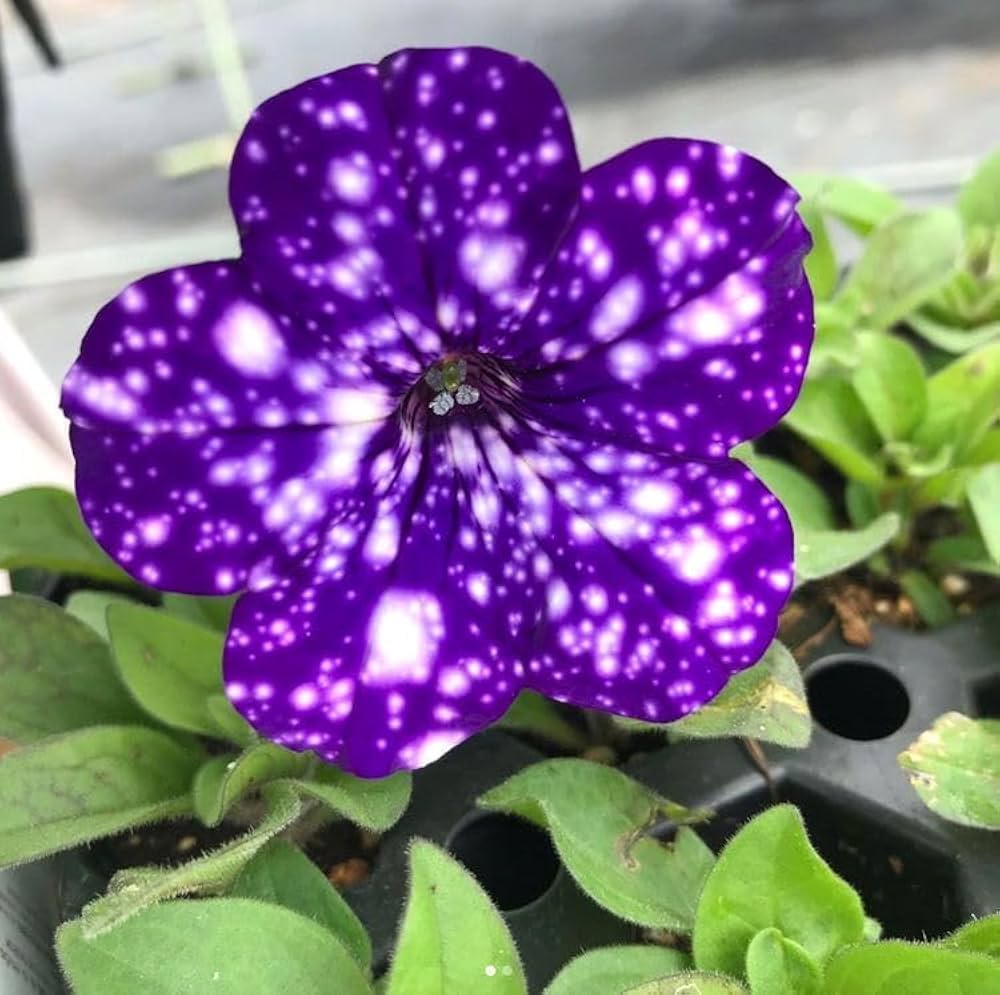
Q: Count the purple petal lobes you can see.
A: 5